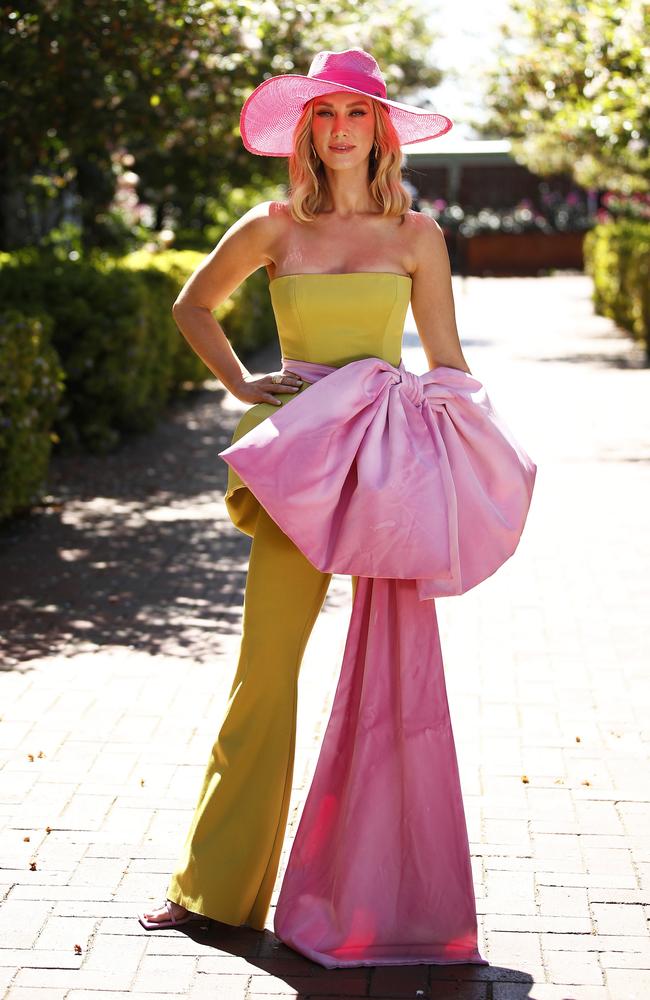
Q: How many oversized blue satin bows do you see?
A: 0